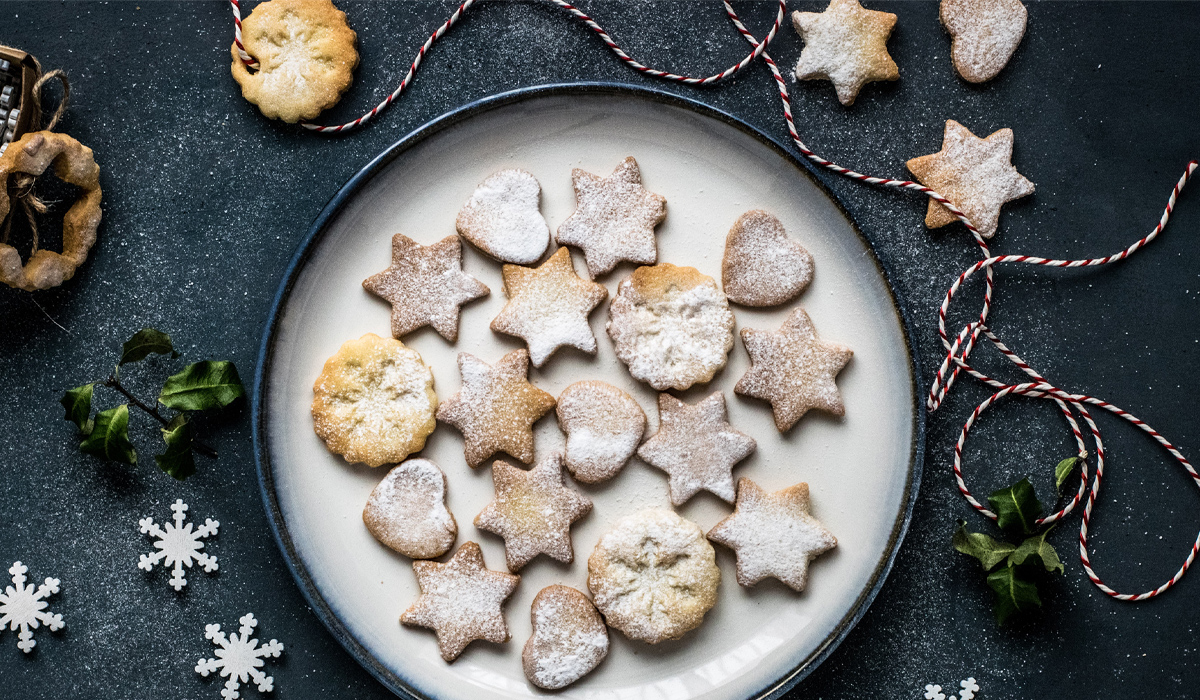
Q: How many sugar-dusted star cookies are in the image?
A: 11